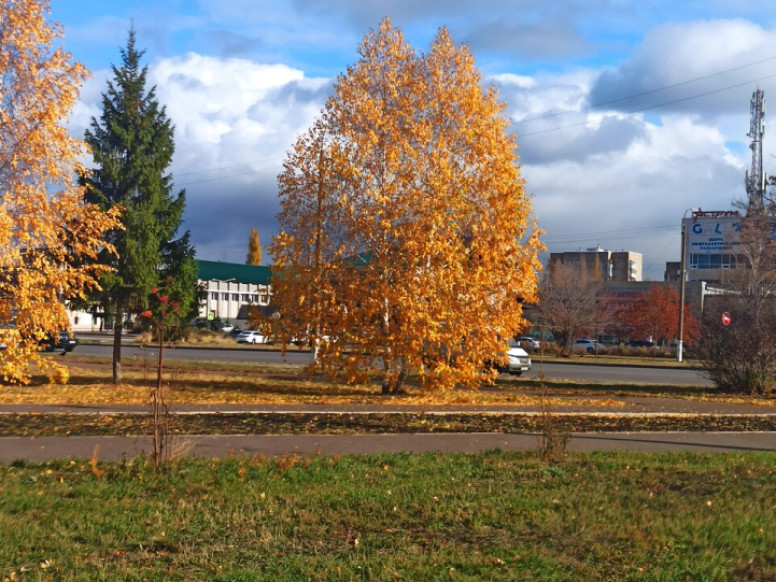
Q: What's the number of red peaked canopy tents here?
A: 0